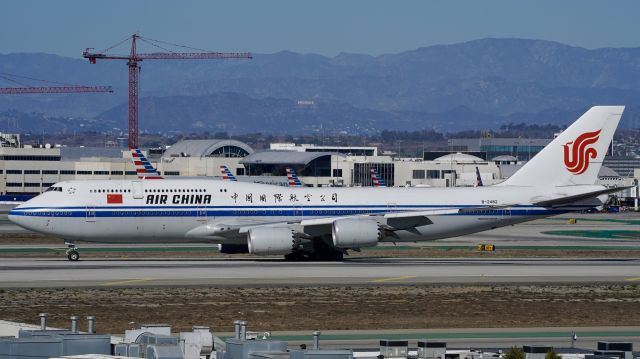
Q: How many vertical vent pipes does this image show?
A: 6